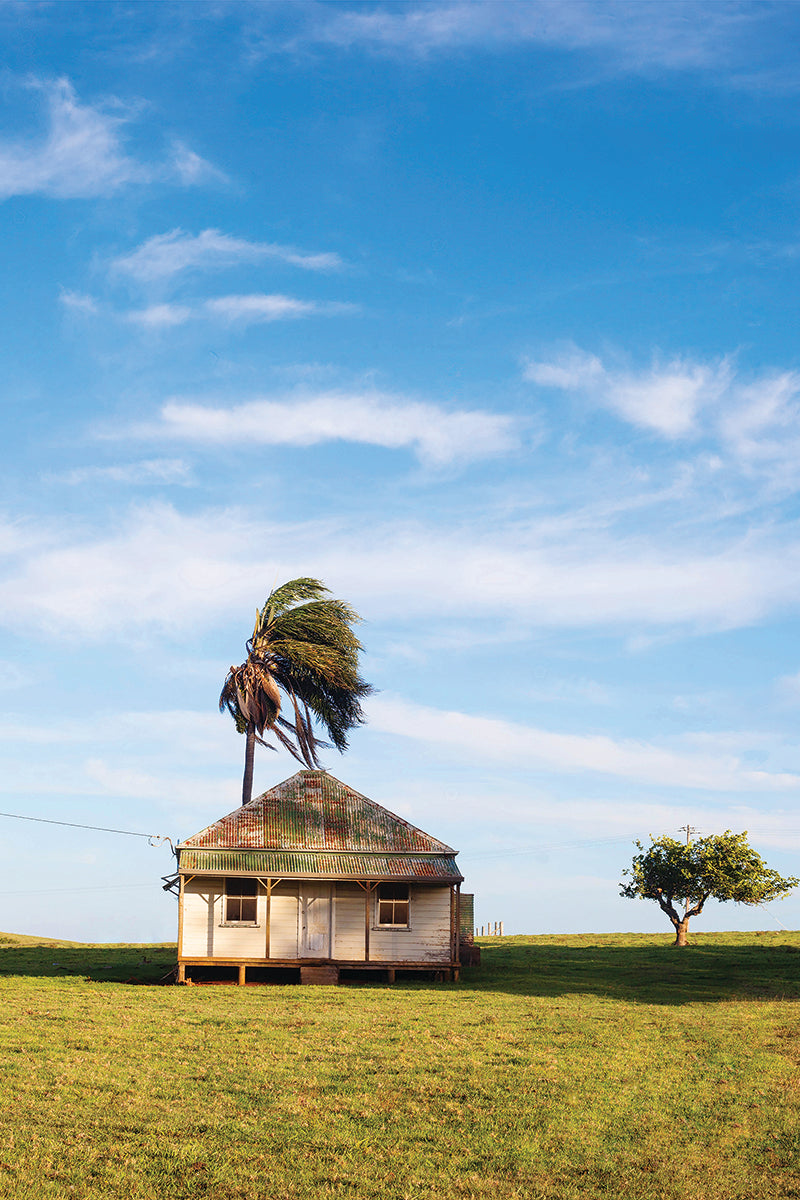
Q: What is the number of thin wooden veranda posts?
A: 4